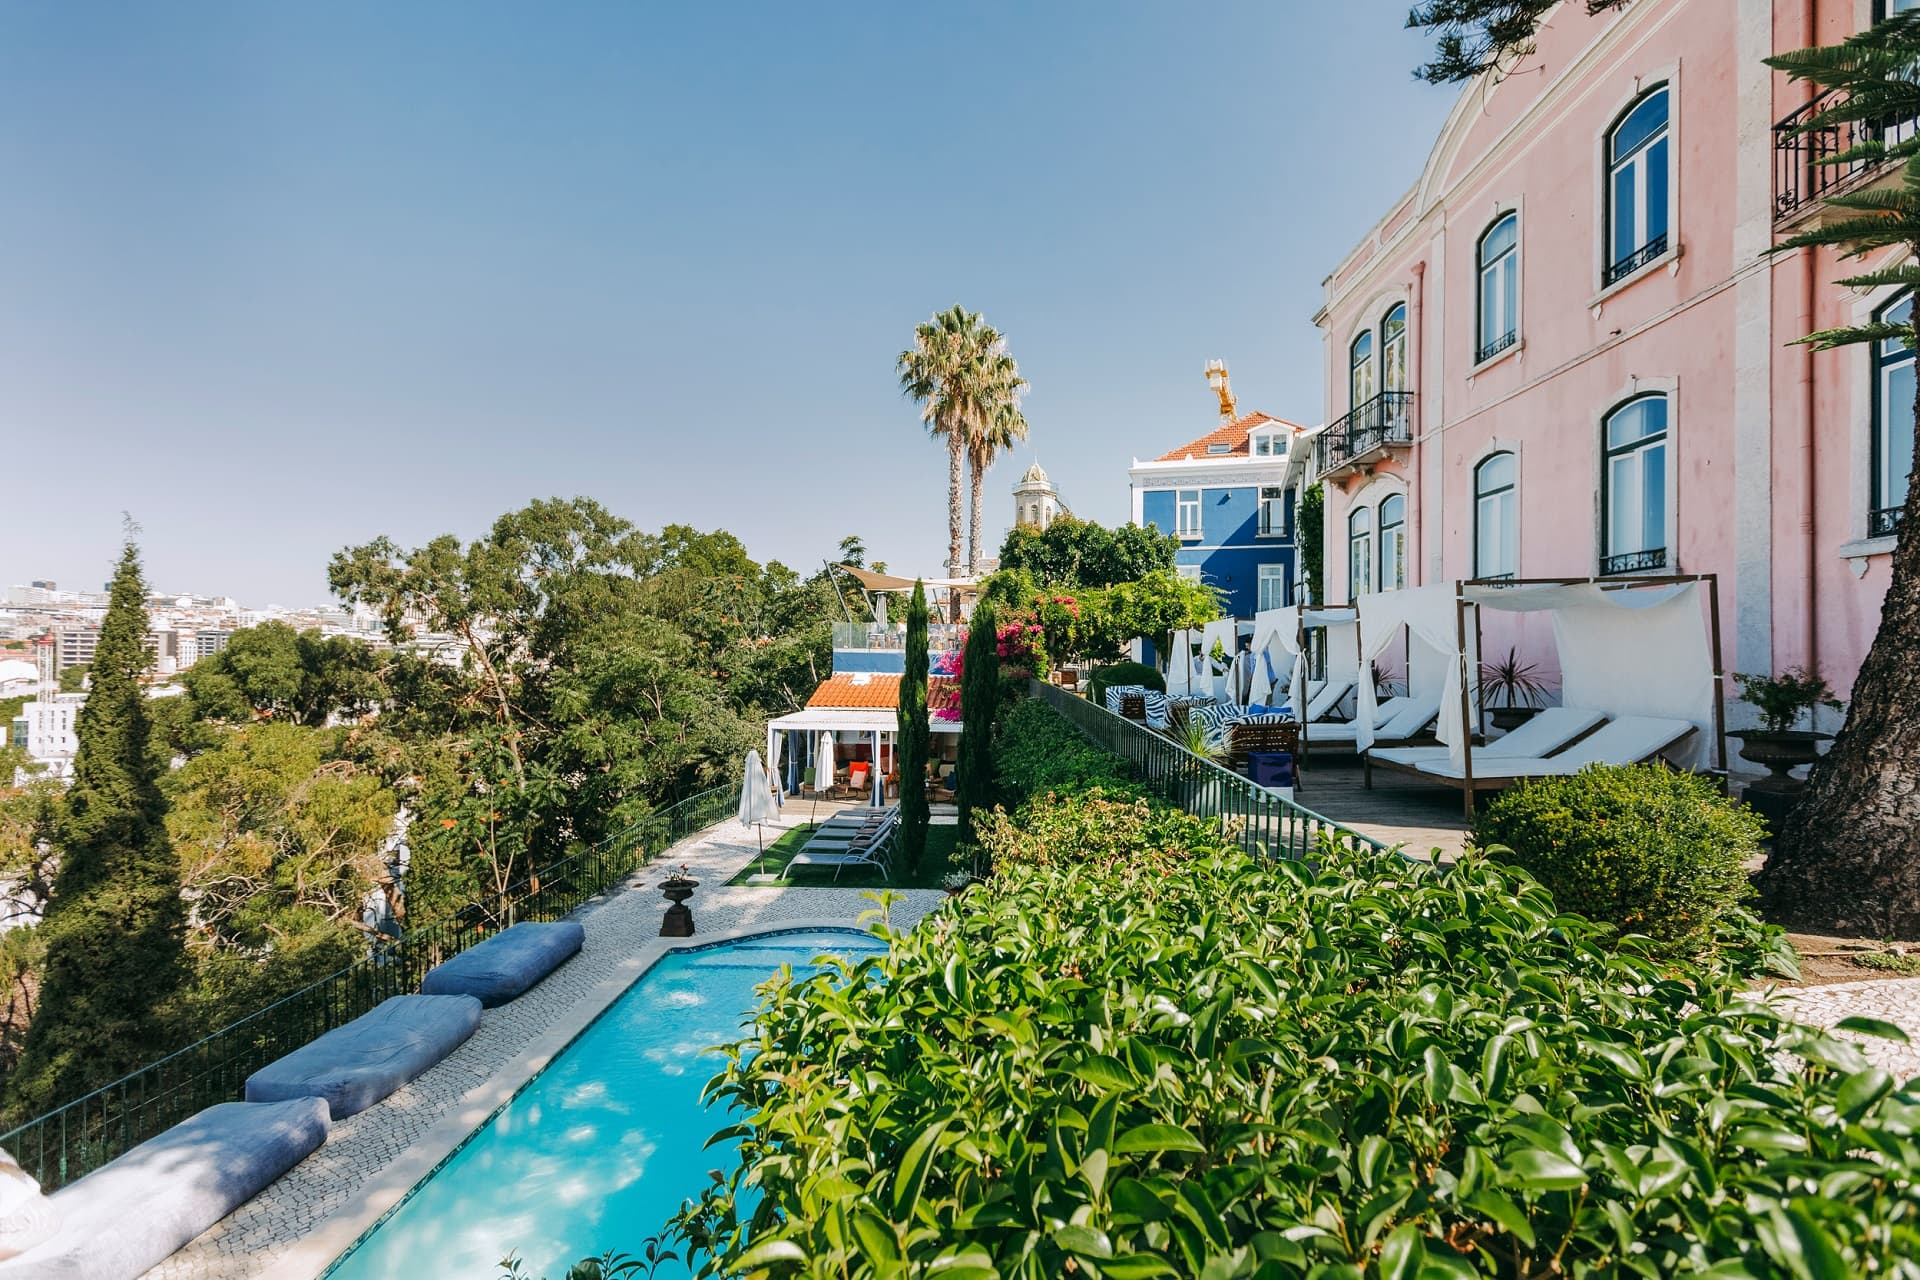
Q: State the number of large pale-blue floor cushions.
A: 3